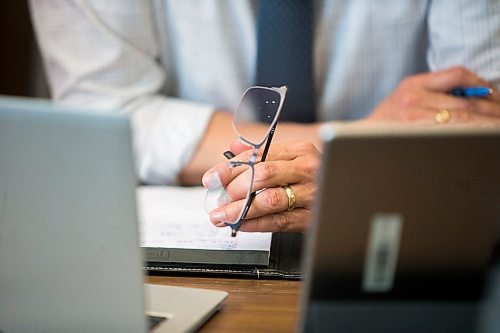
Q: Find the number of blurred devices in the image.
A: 2